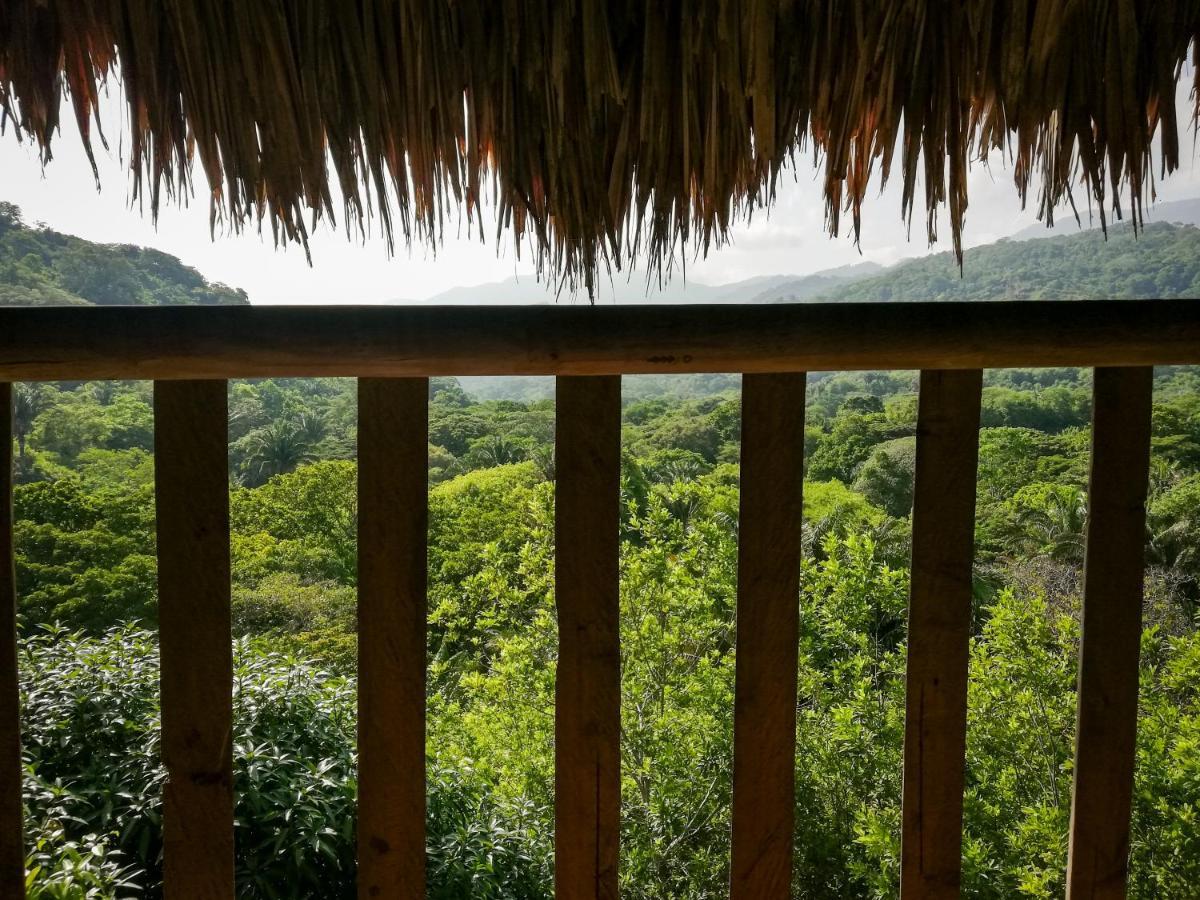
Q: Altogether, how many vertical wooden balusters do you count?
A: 7